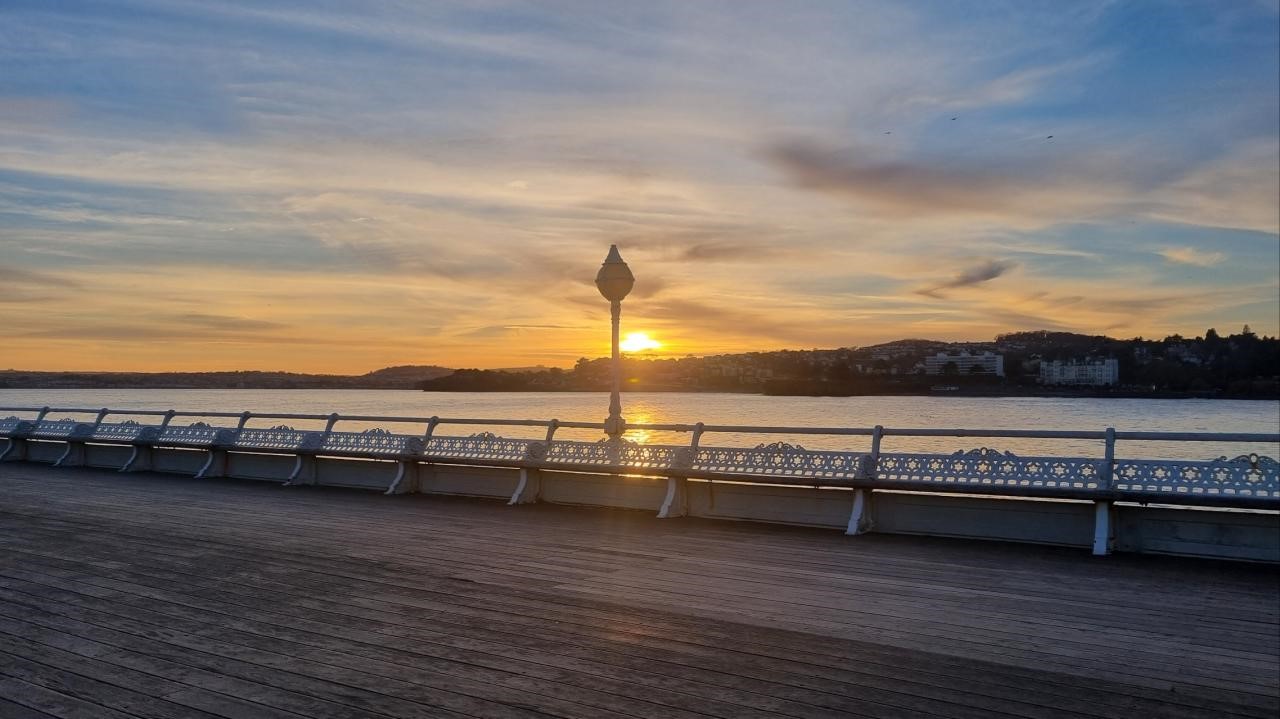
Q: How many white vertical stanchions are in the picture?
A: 10